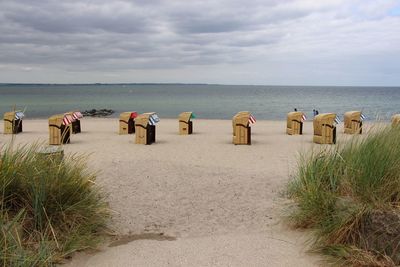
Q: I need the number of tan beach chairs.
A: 11